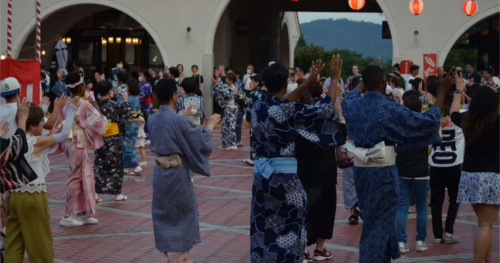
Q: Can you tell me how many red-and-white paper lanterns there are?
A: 3